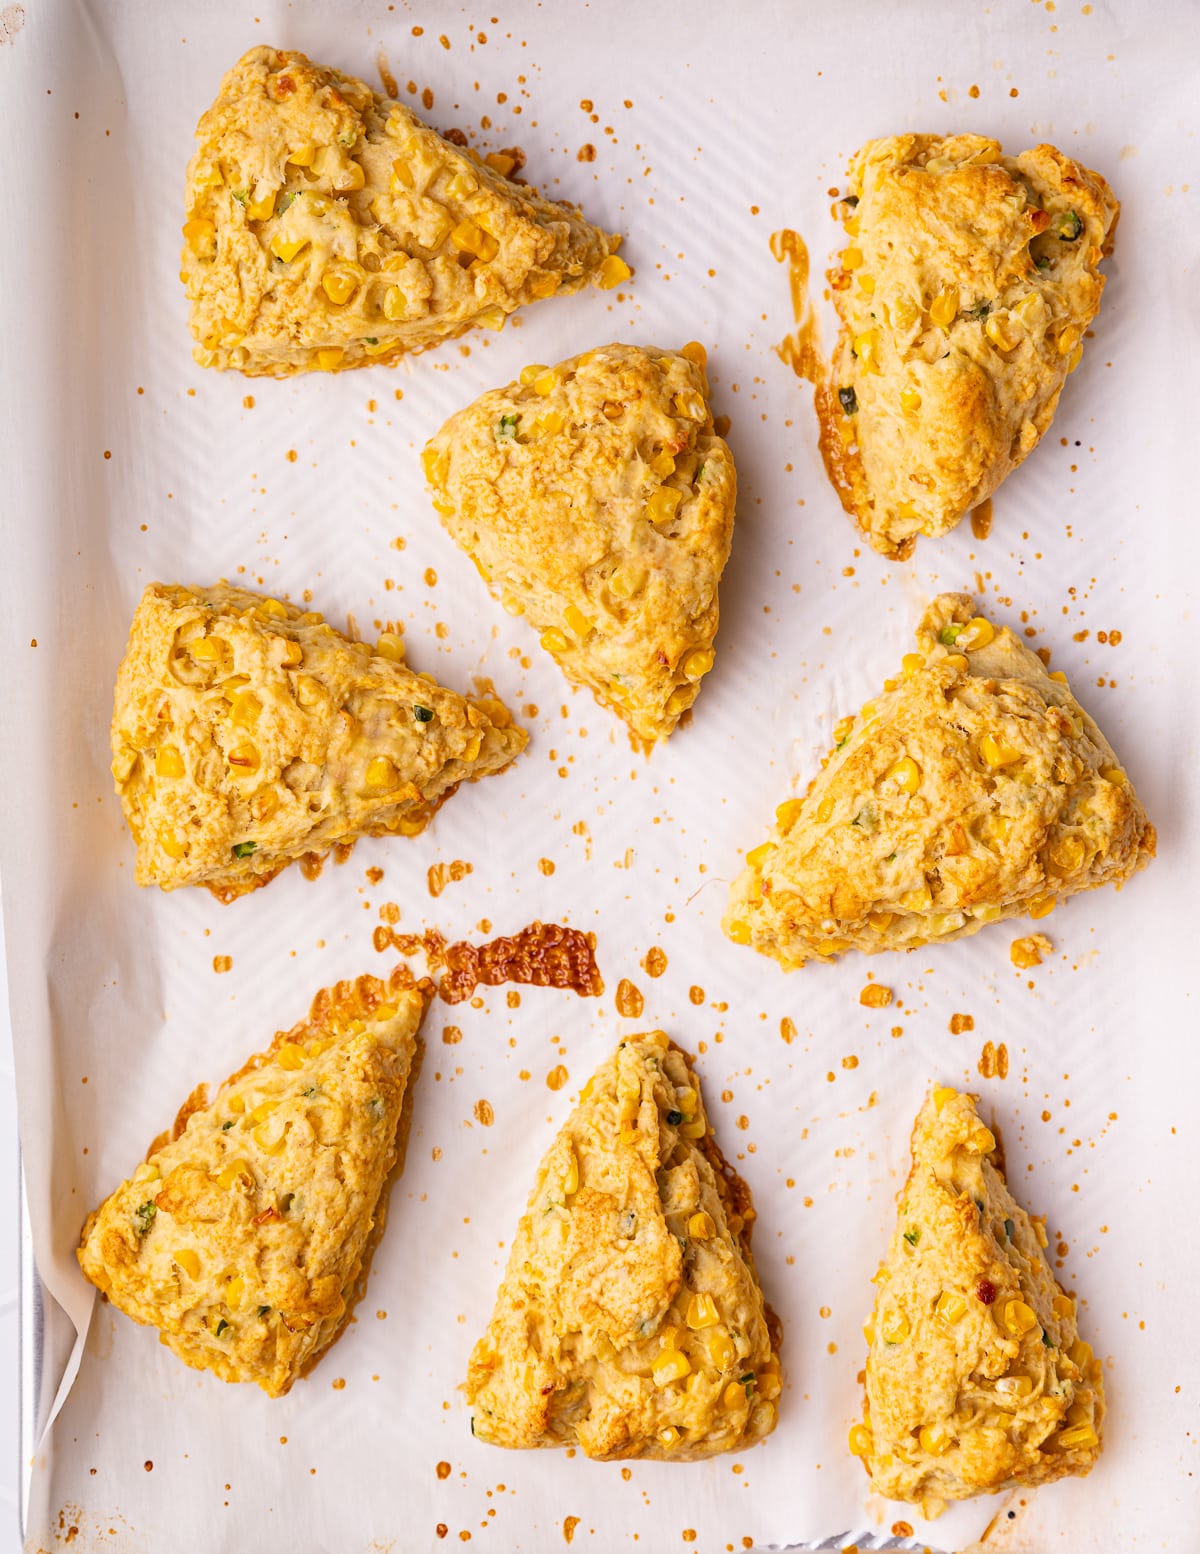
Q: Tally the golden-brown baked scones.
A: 8